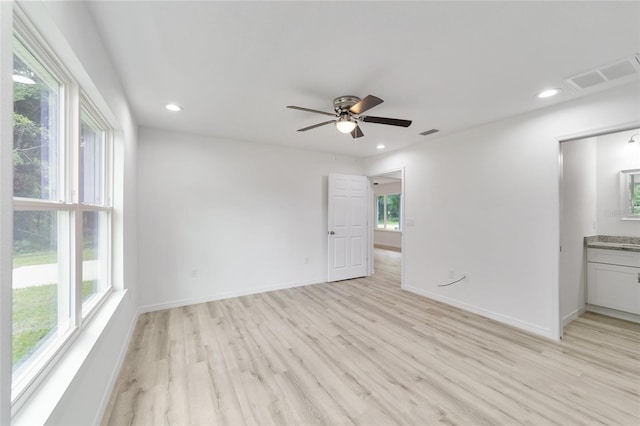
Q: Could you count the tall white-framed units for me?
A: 2